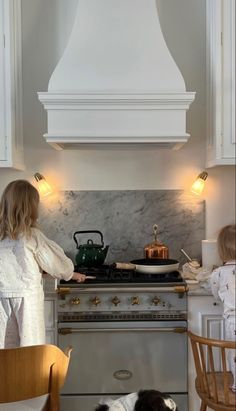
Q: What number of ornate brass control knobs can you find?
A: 5